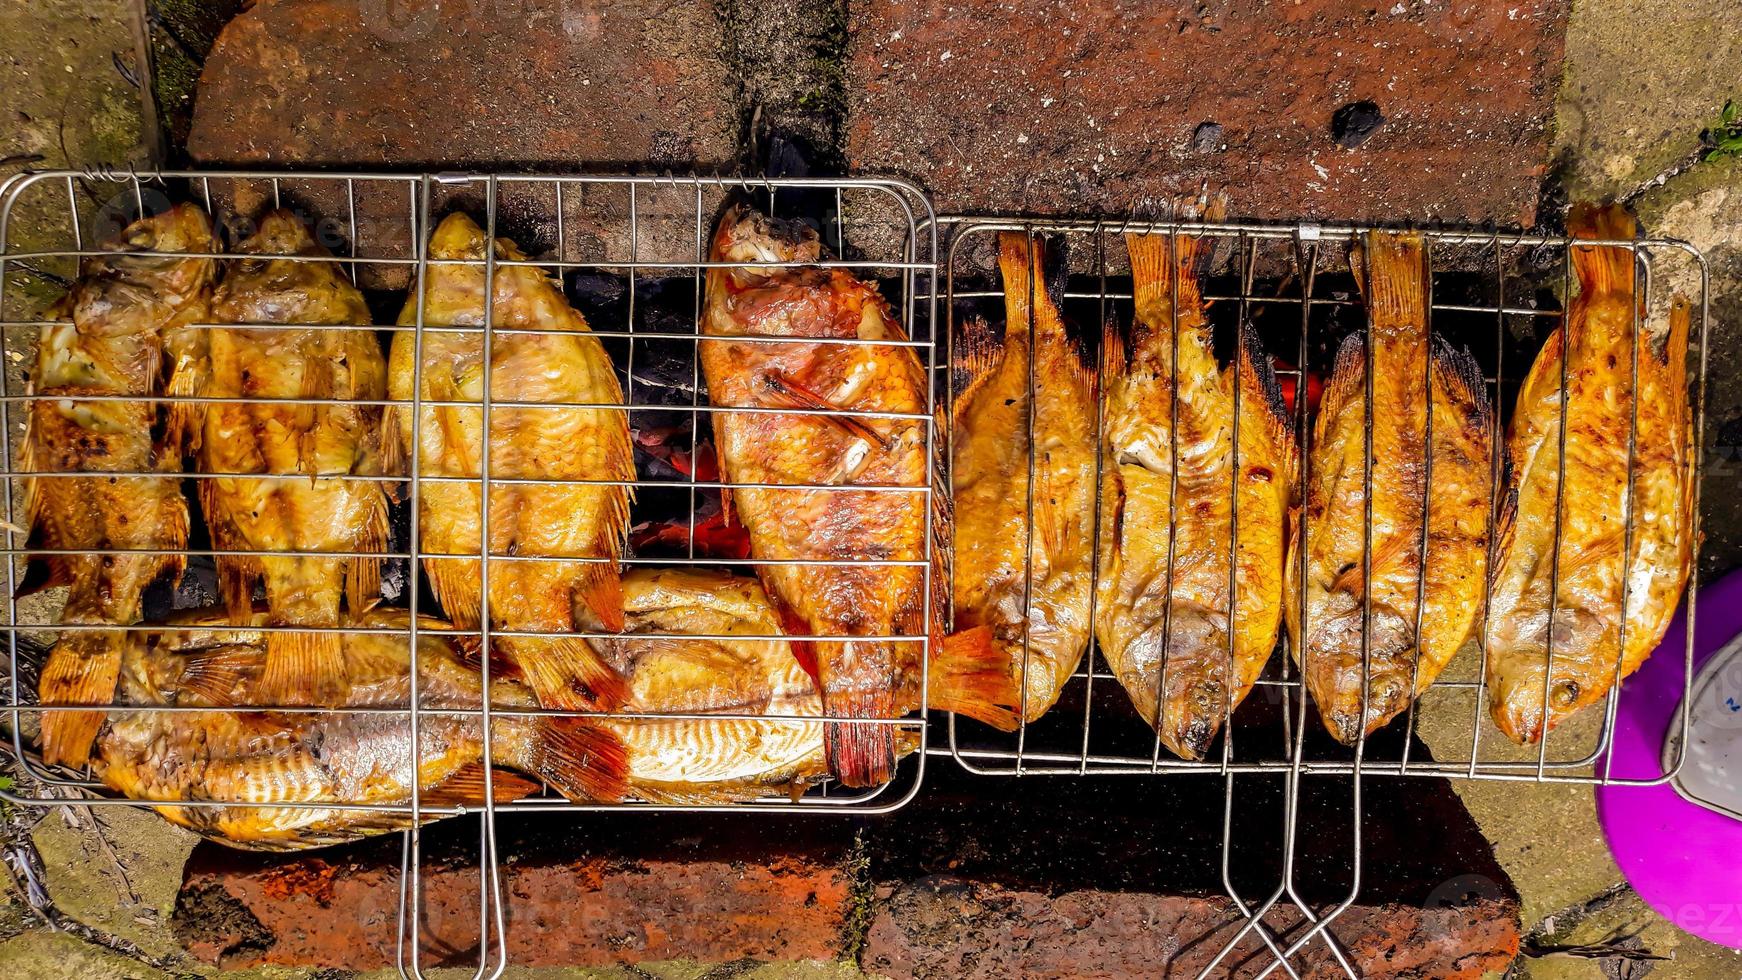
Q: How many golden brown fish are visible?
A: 10